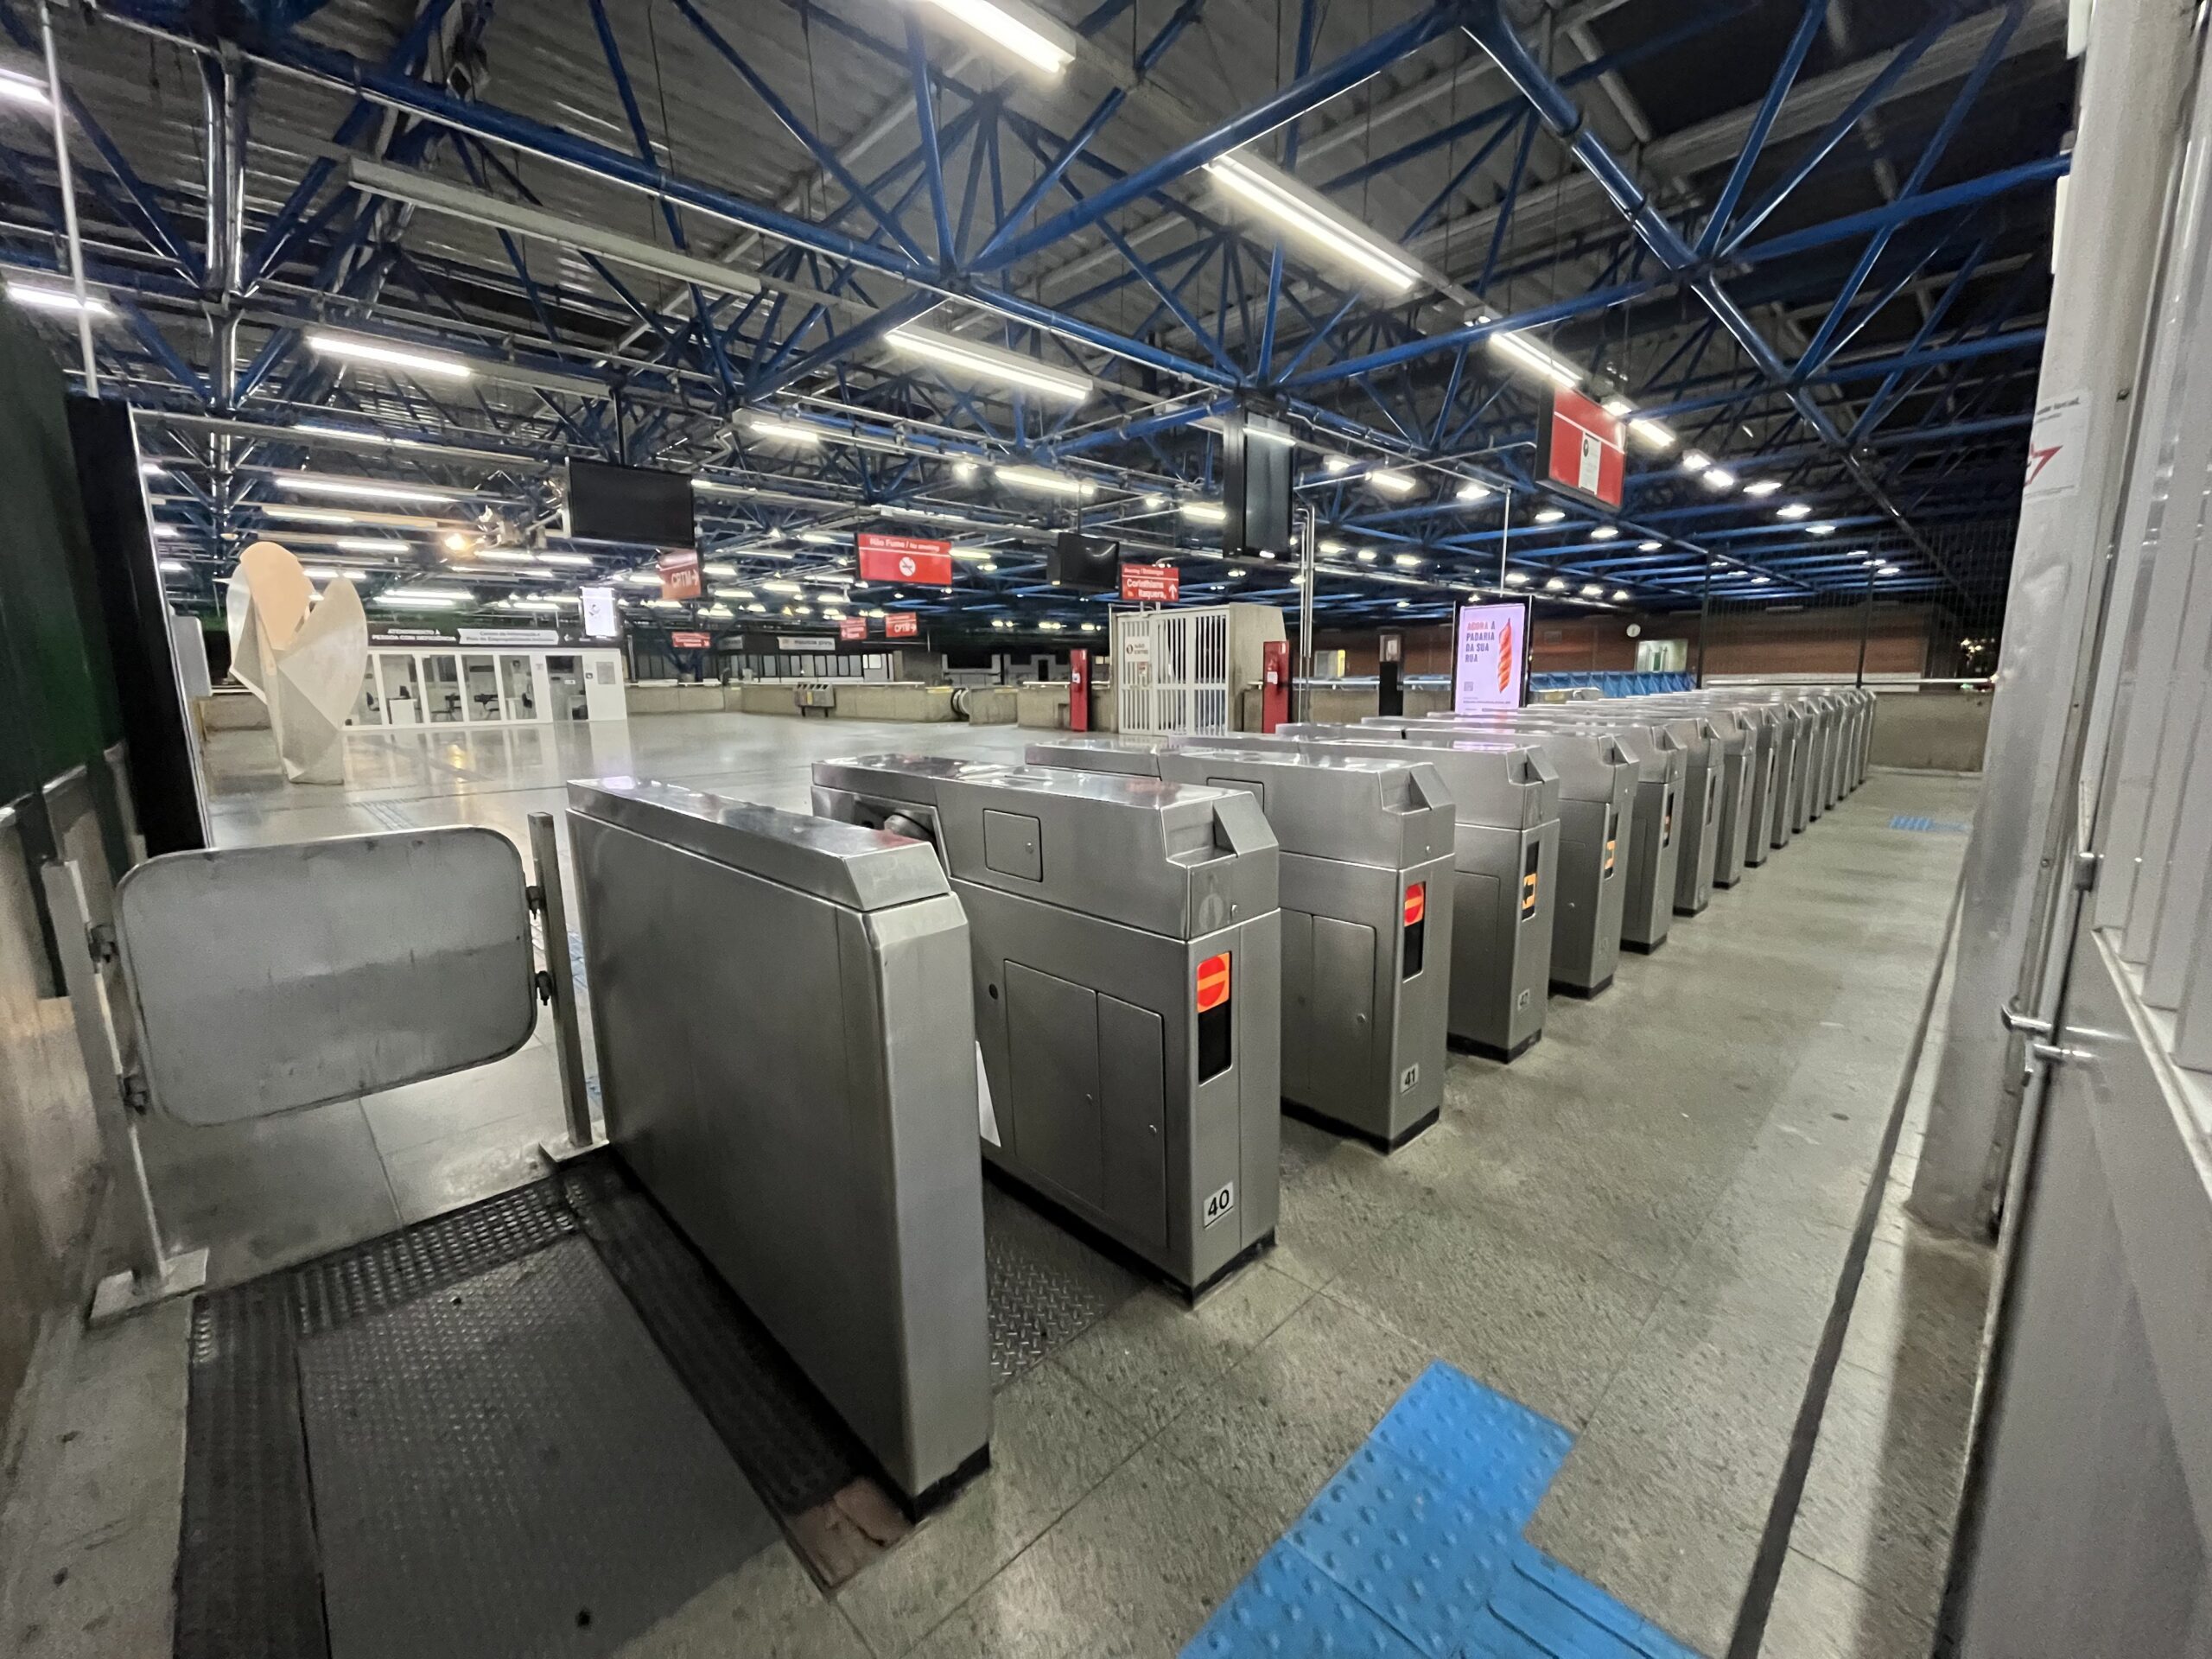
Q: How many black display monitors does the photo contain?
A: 3